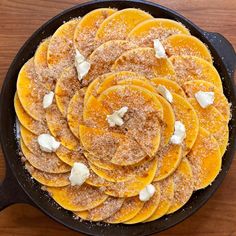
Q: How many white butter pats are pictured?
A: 10